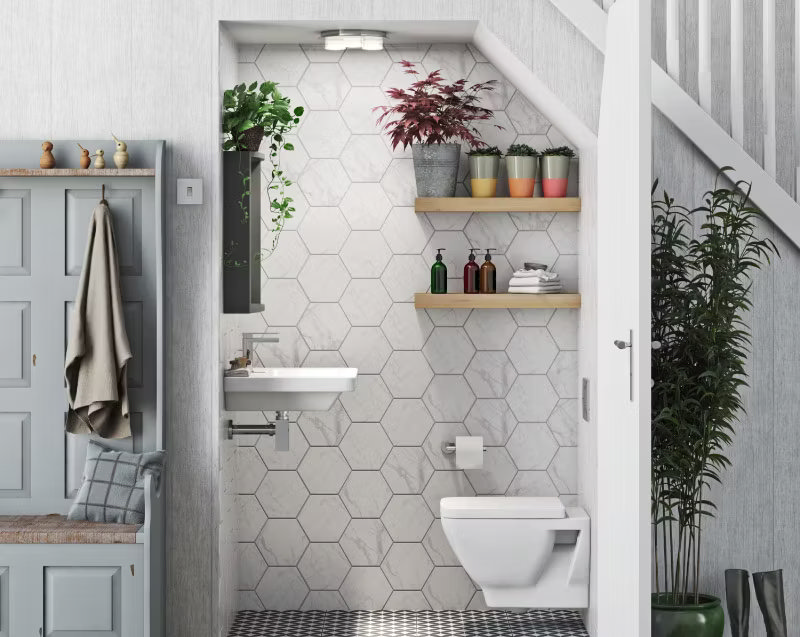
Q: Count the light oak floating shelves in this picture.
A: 2